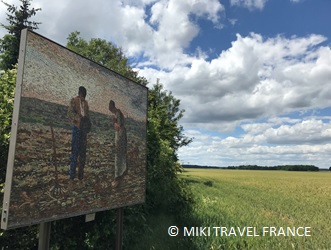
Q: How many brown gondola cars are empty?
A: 0